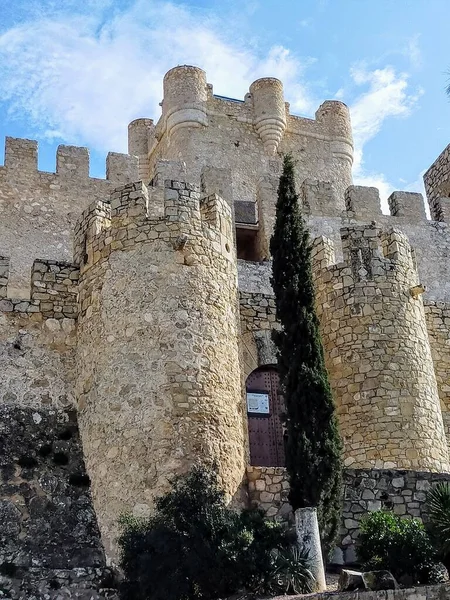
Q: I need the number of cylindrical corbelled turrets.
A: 4